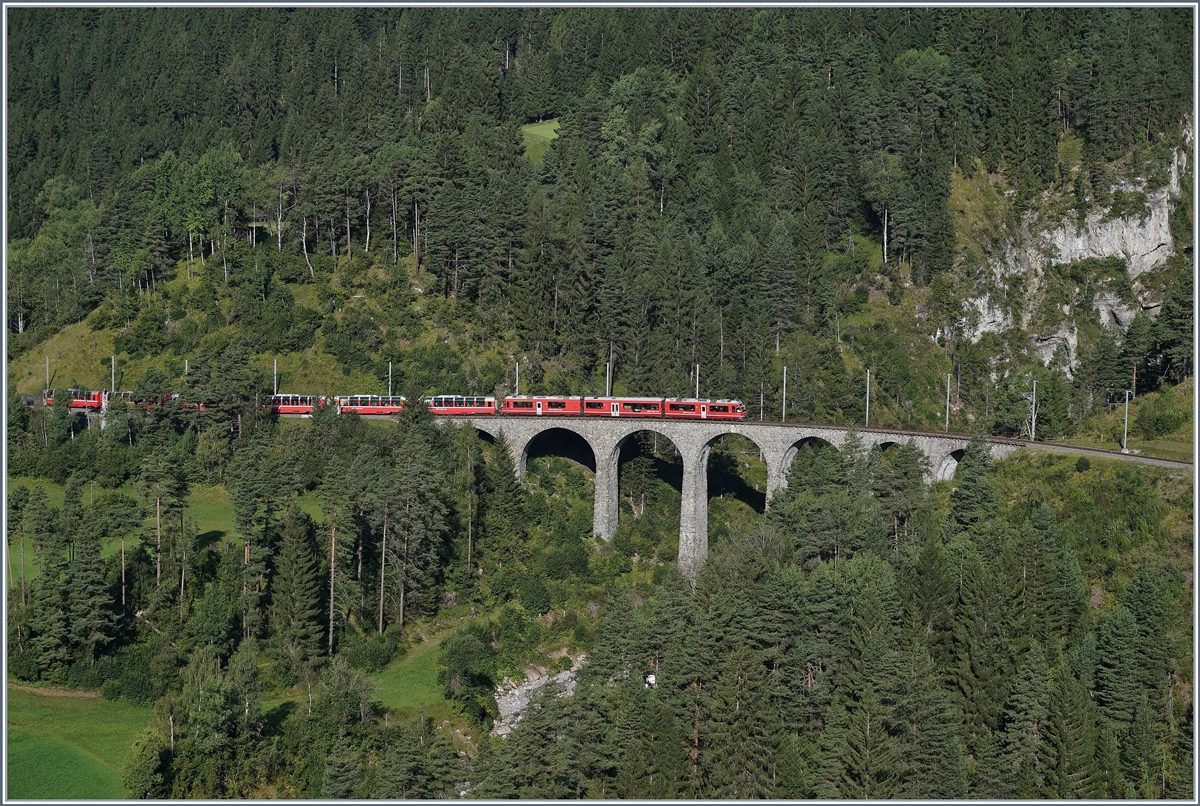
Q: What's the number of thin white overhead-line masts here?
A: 13